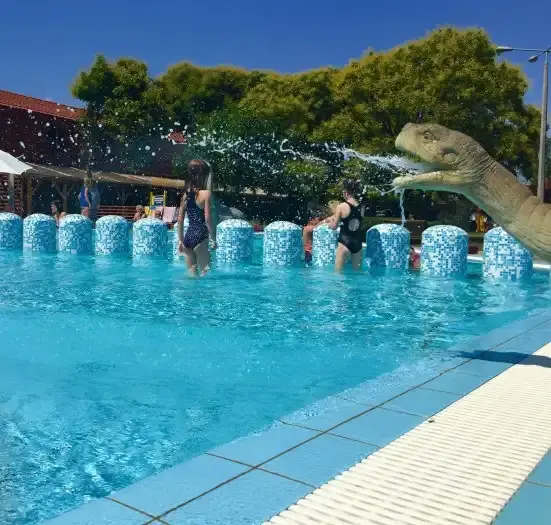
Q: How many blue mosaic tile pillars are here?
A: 12